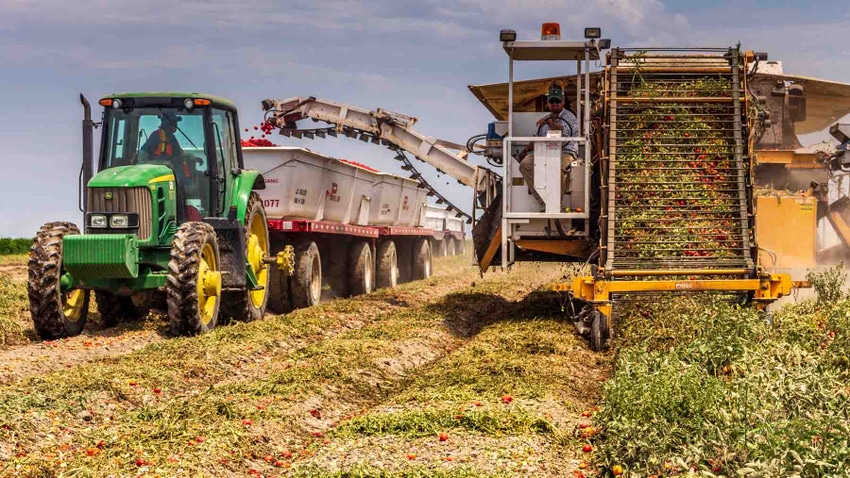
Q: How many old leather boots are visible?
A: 0